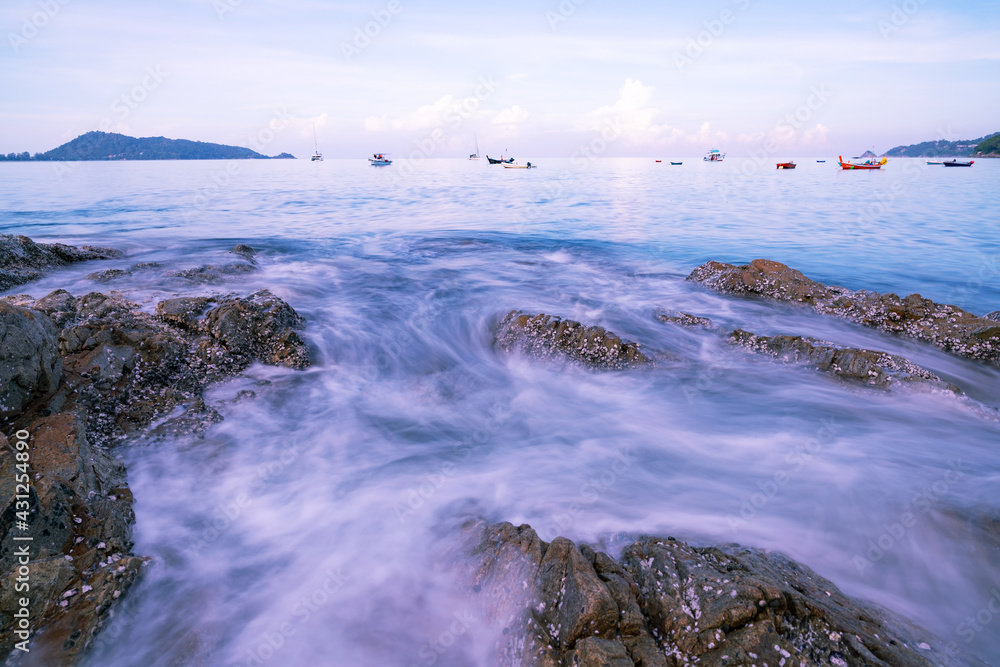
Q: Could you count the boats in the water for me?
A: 13